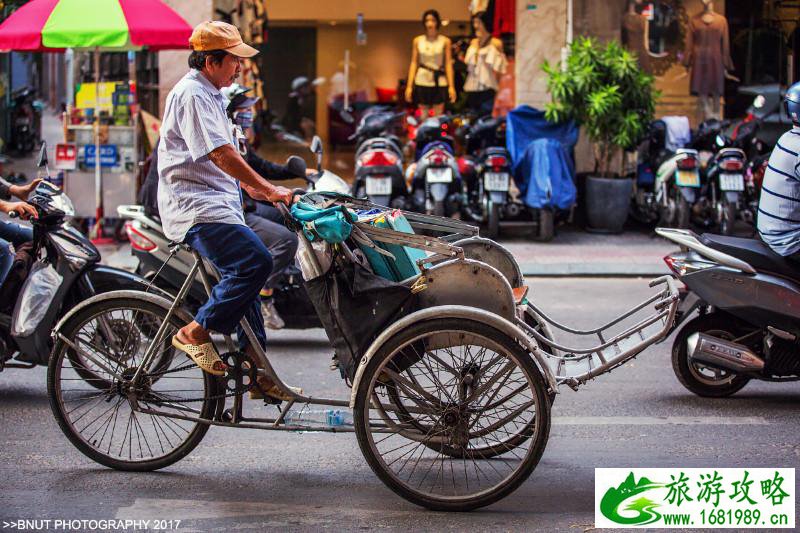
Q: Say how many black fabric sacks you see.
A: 1